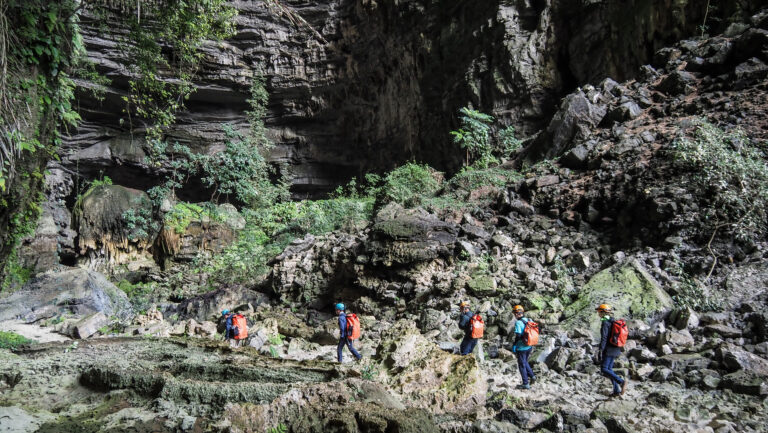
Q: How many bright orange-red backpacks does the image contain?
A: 5